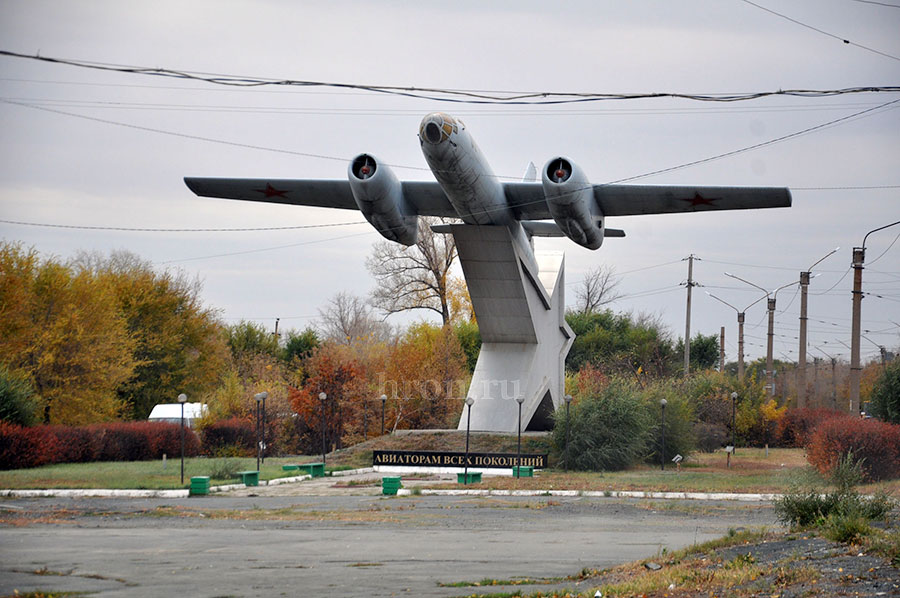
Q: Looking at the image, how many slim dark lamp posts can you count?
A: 10